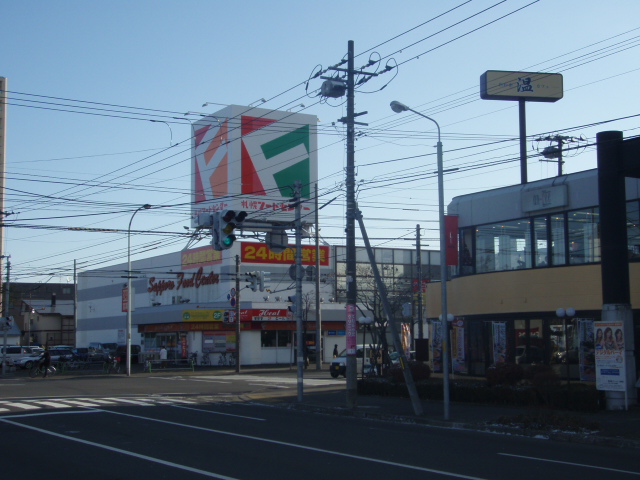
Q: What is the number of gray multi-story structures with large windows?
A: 1